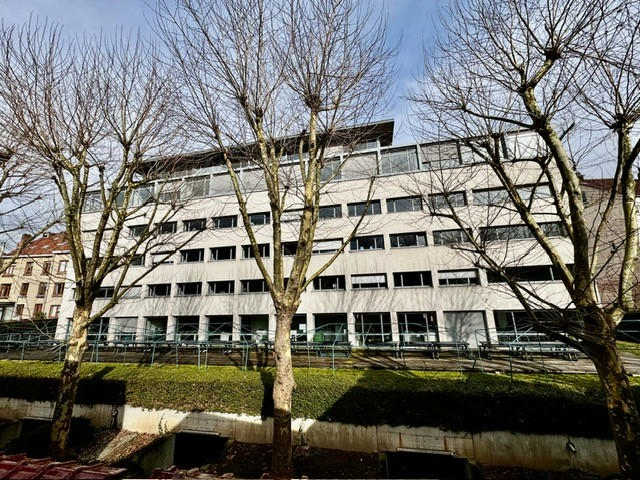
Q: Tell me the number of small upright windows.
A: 11